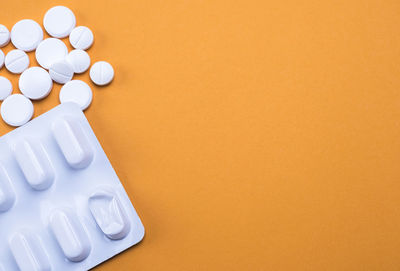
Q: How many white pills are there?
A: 14